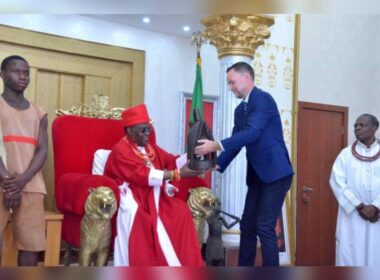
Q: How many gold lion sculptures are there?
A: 2